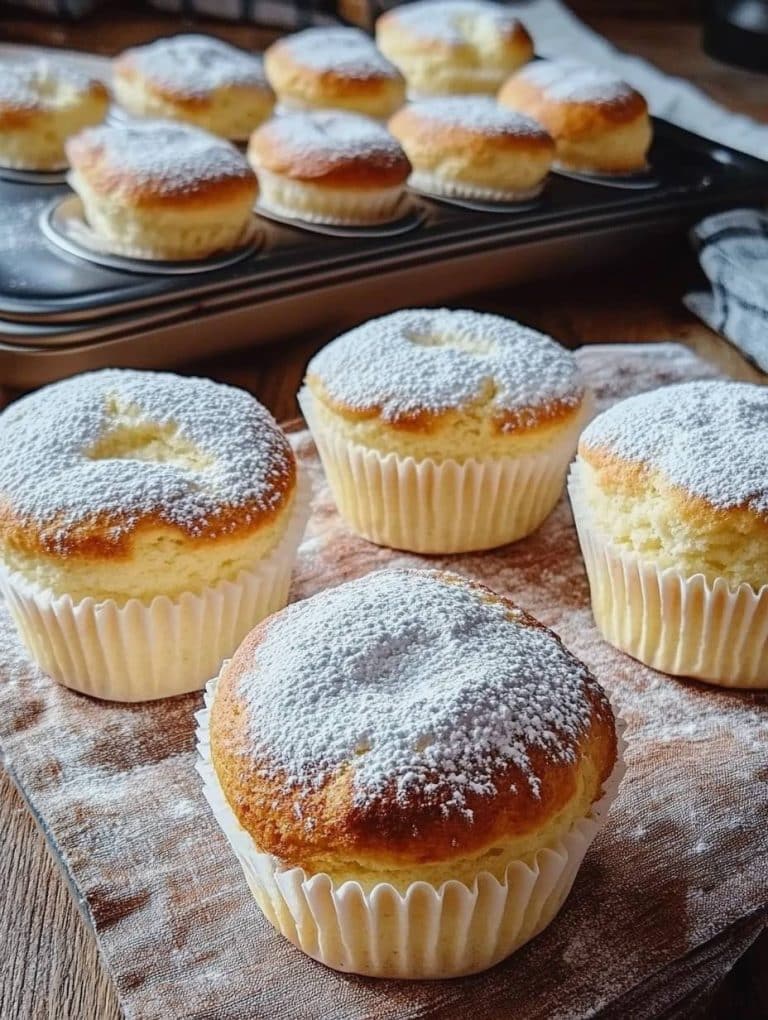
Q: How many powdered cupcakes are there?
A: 12